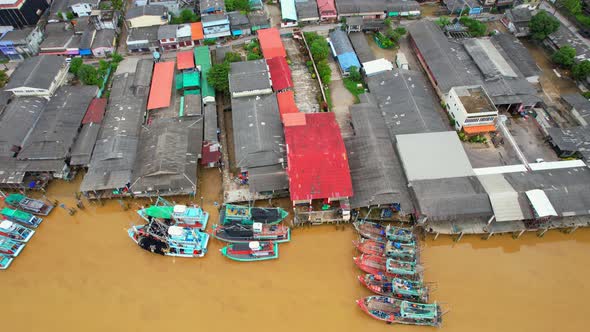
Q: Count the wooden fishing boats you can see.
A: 15